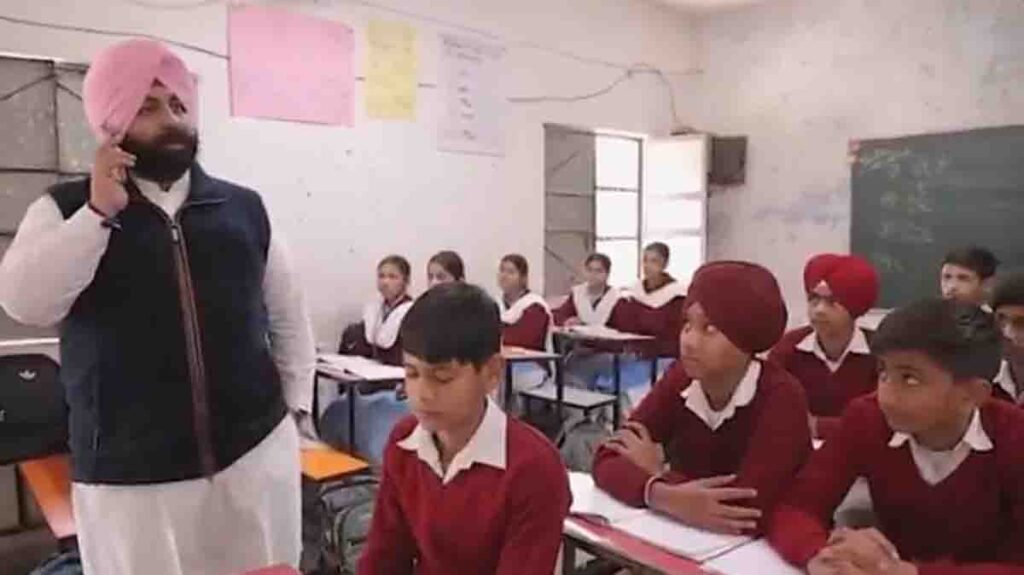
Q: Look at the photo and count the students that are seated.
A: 11